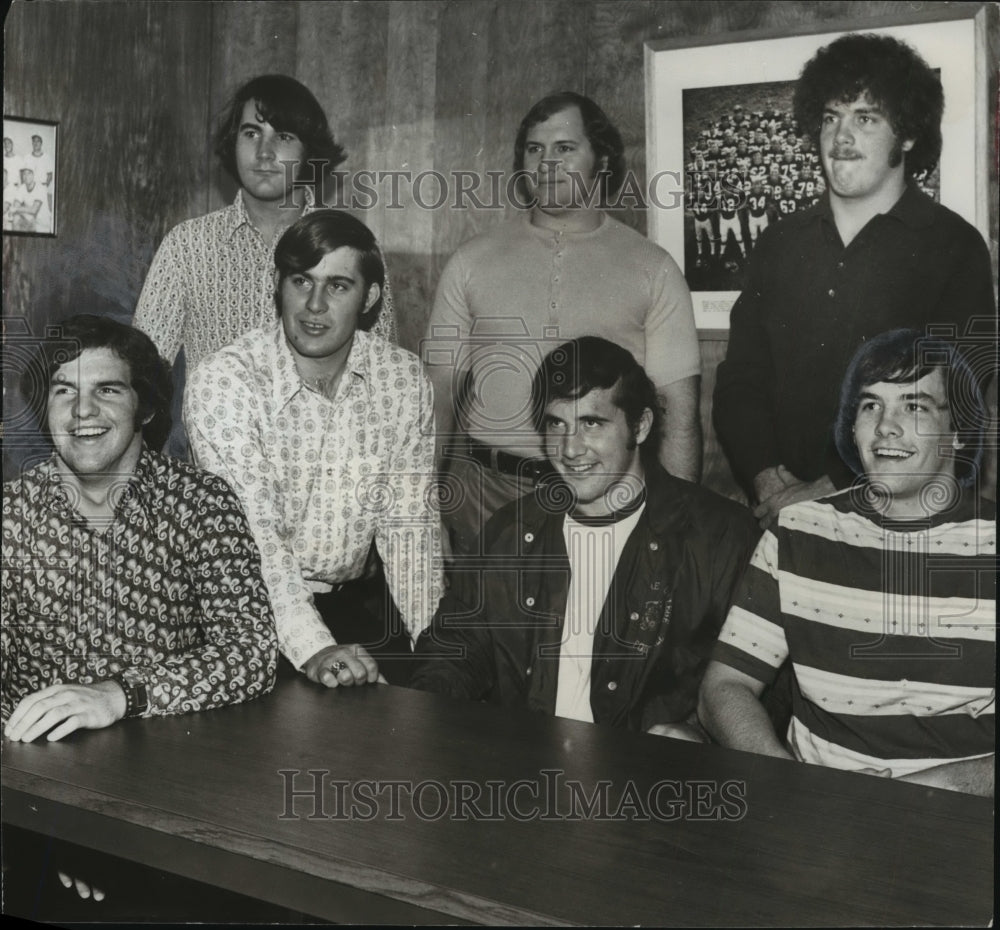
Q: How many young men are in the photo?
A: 7